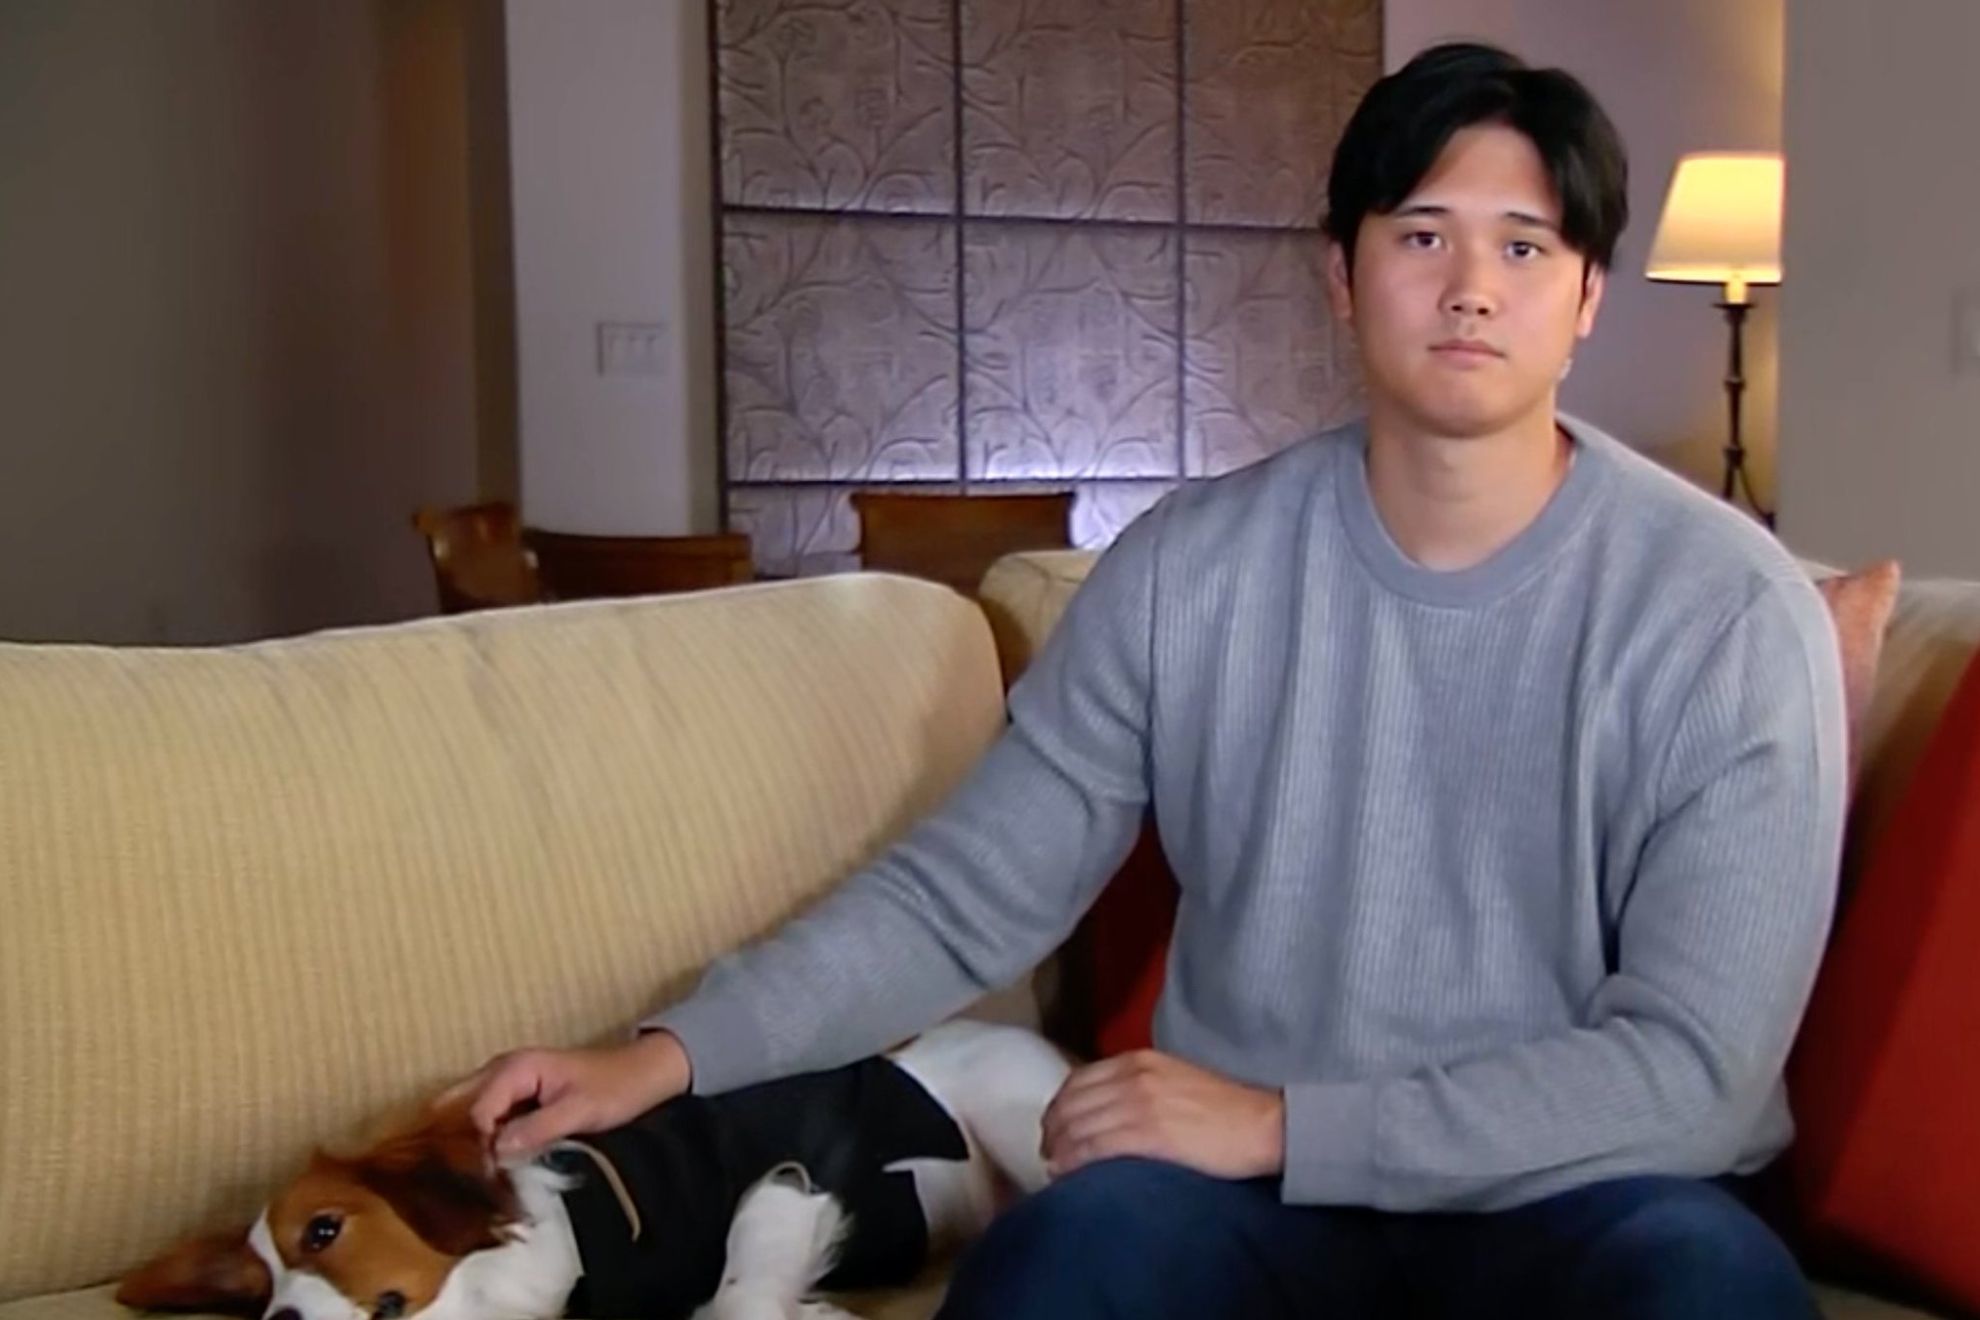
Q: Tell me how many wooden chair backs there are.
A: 3